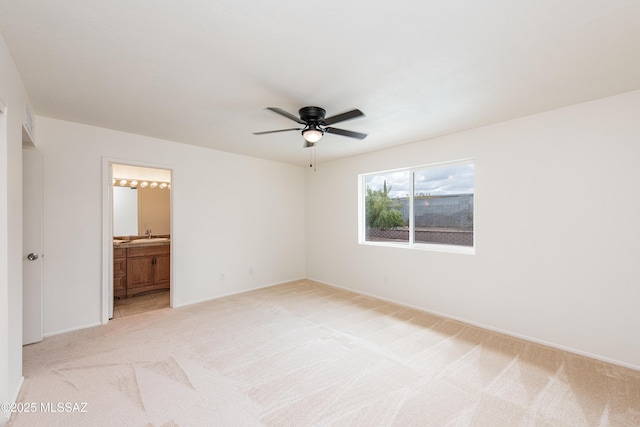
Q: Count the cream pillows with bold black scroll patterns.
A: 0